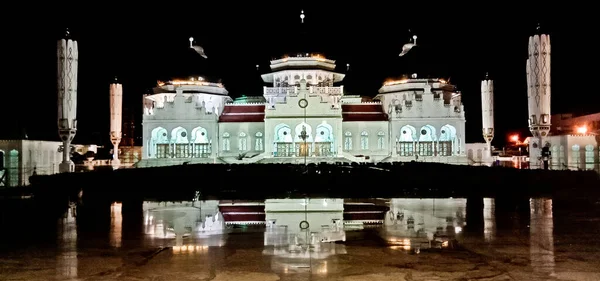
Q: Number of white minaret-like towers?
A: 4